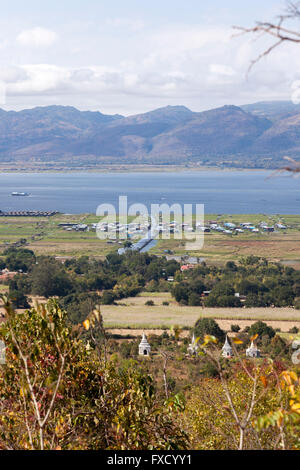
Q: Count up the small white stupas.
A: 4